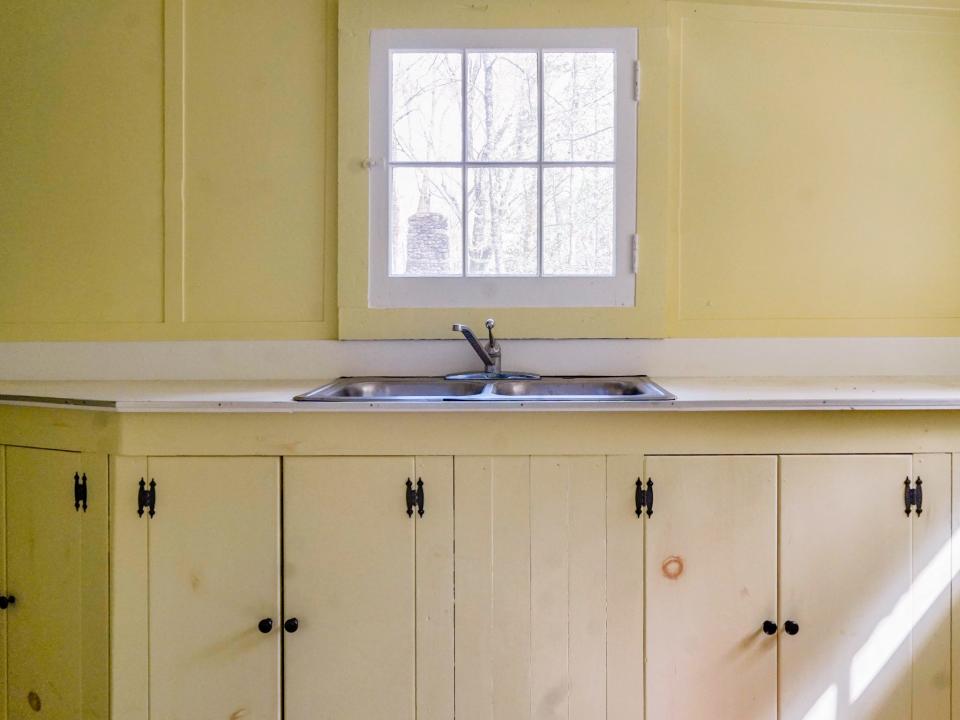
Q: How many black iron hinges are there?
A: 5